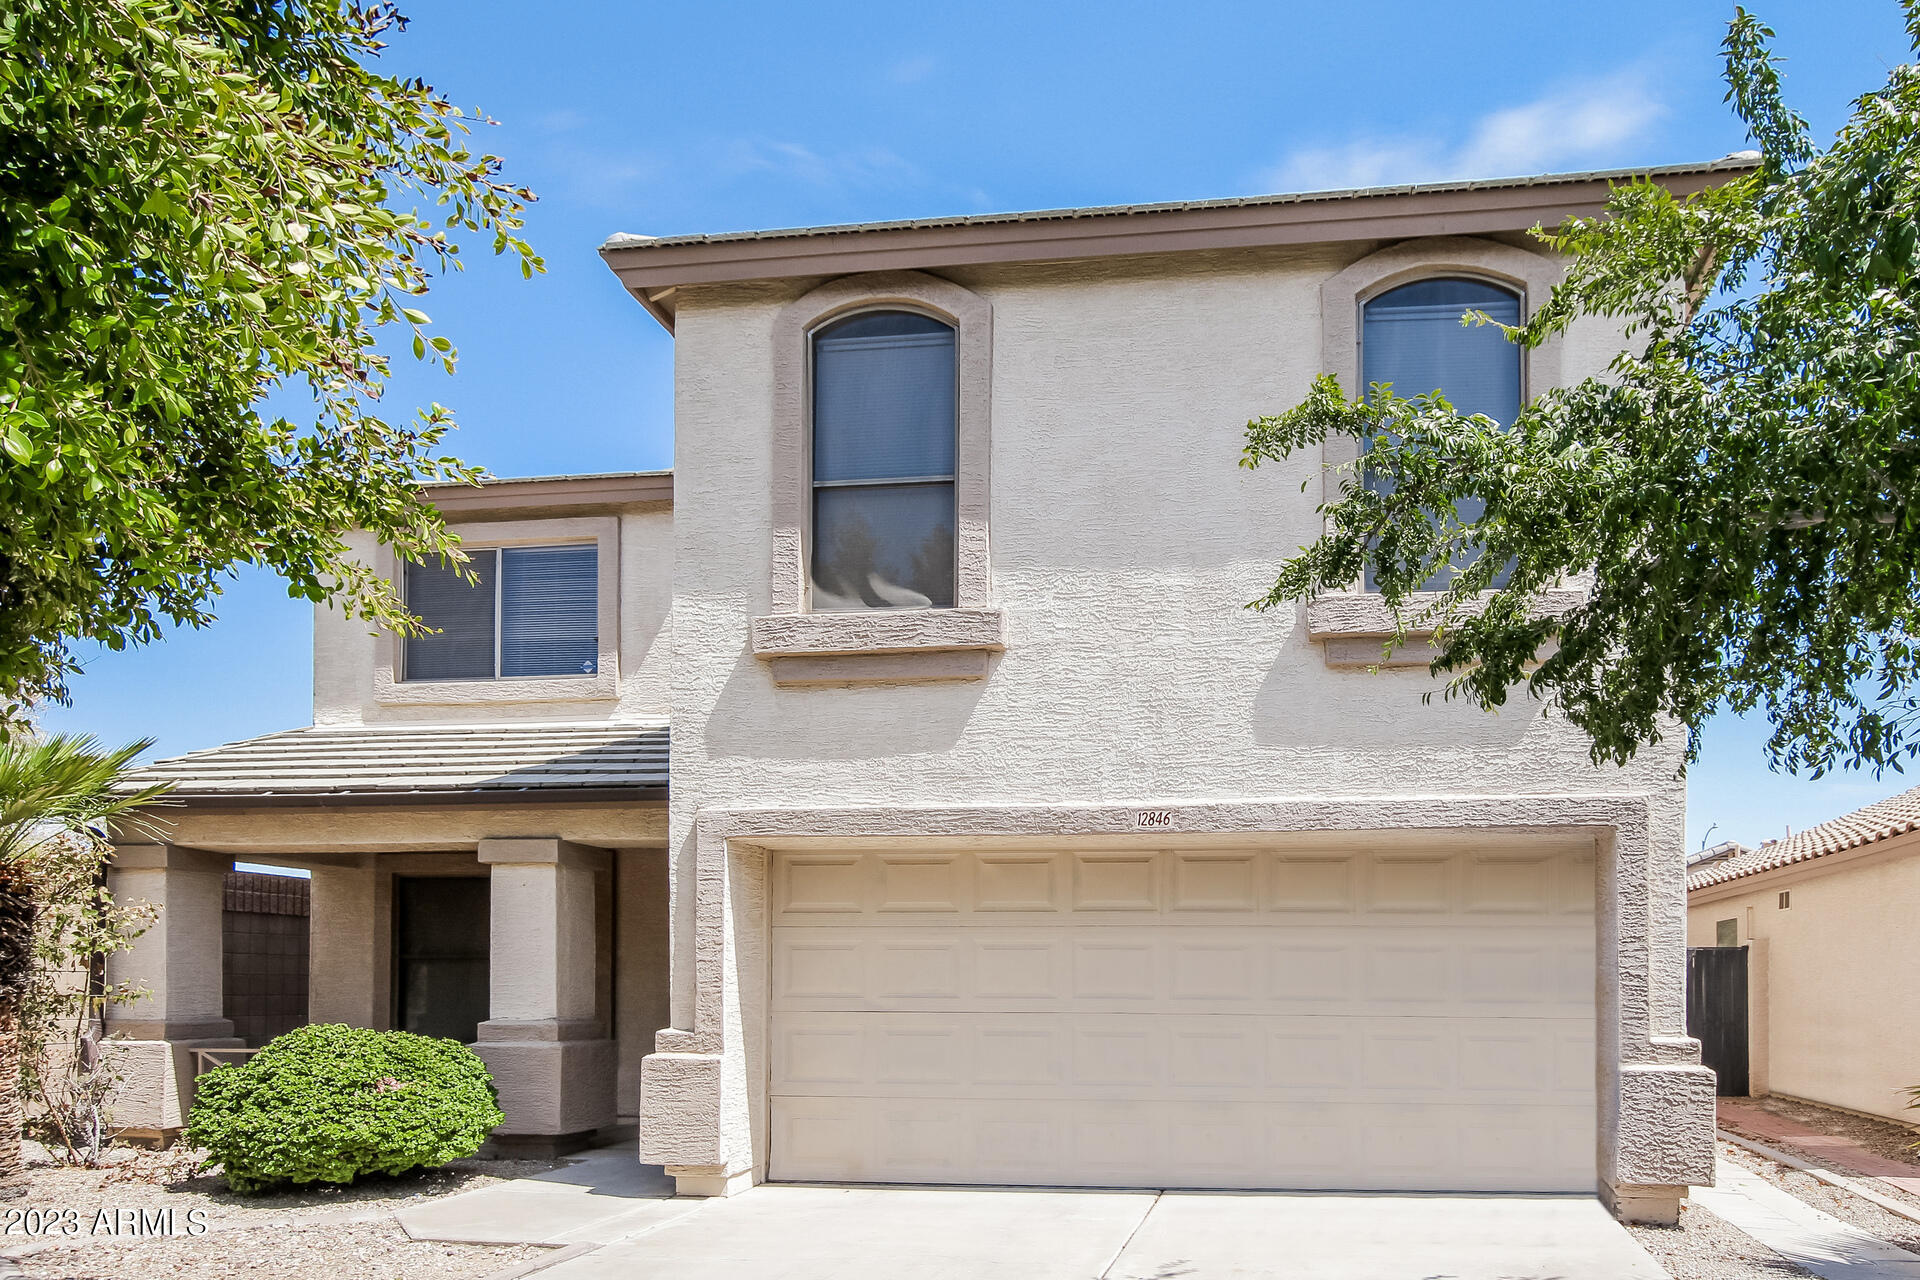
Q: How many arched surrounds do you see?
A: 2